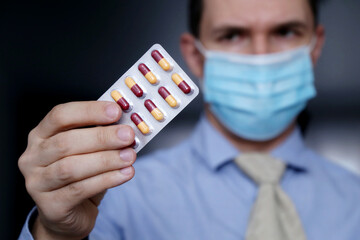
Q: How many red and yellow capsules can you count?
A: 8